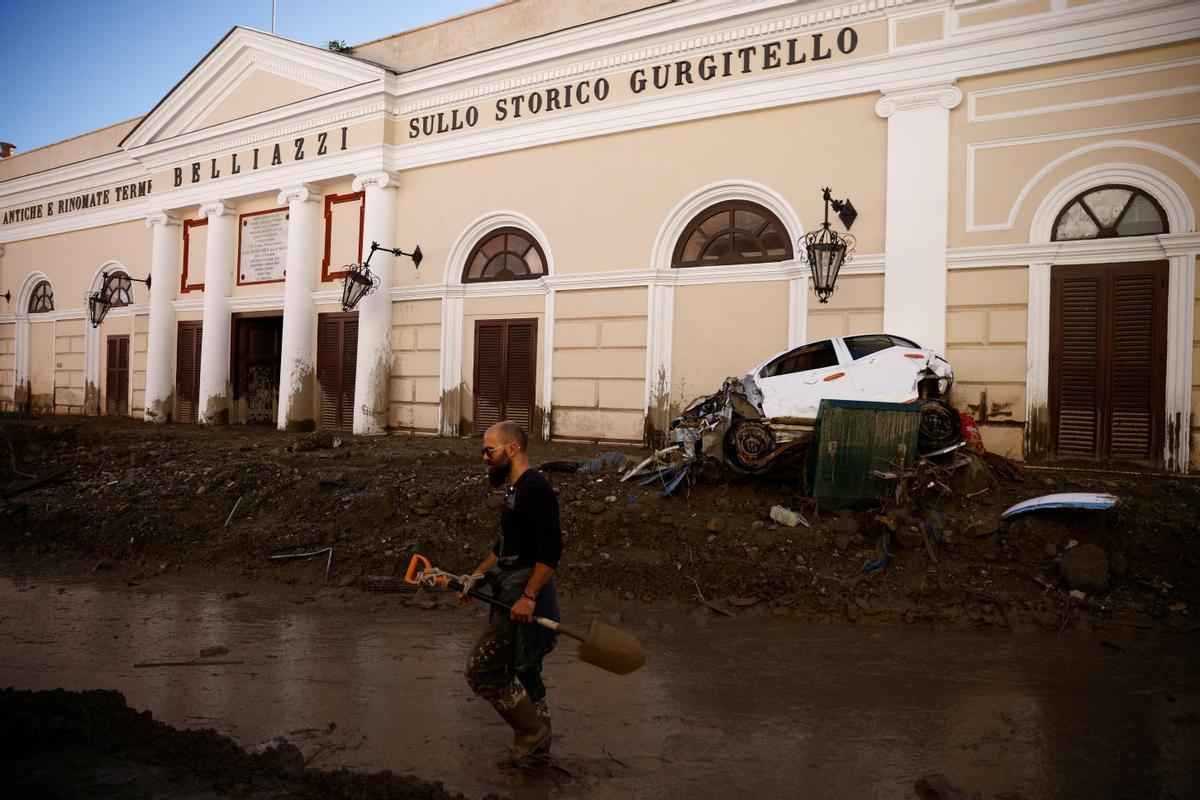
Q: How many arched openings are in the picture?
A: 5